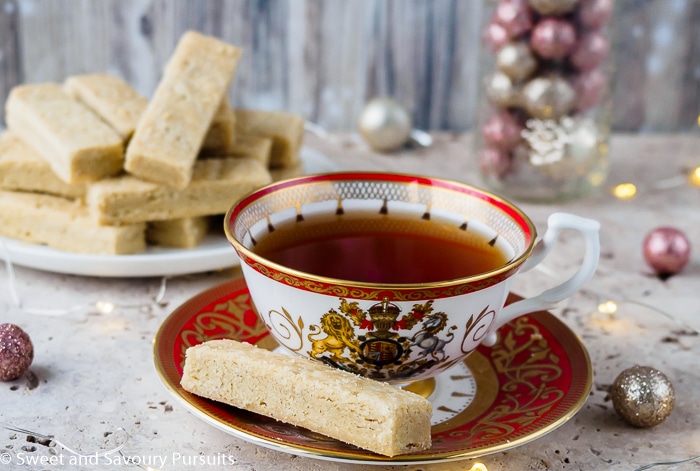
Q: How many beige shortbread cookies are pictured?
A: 12